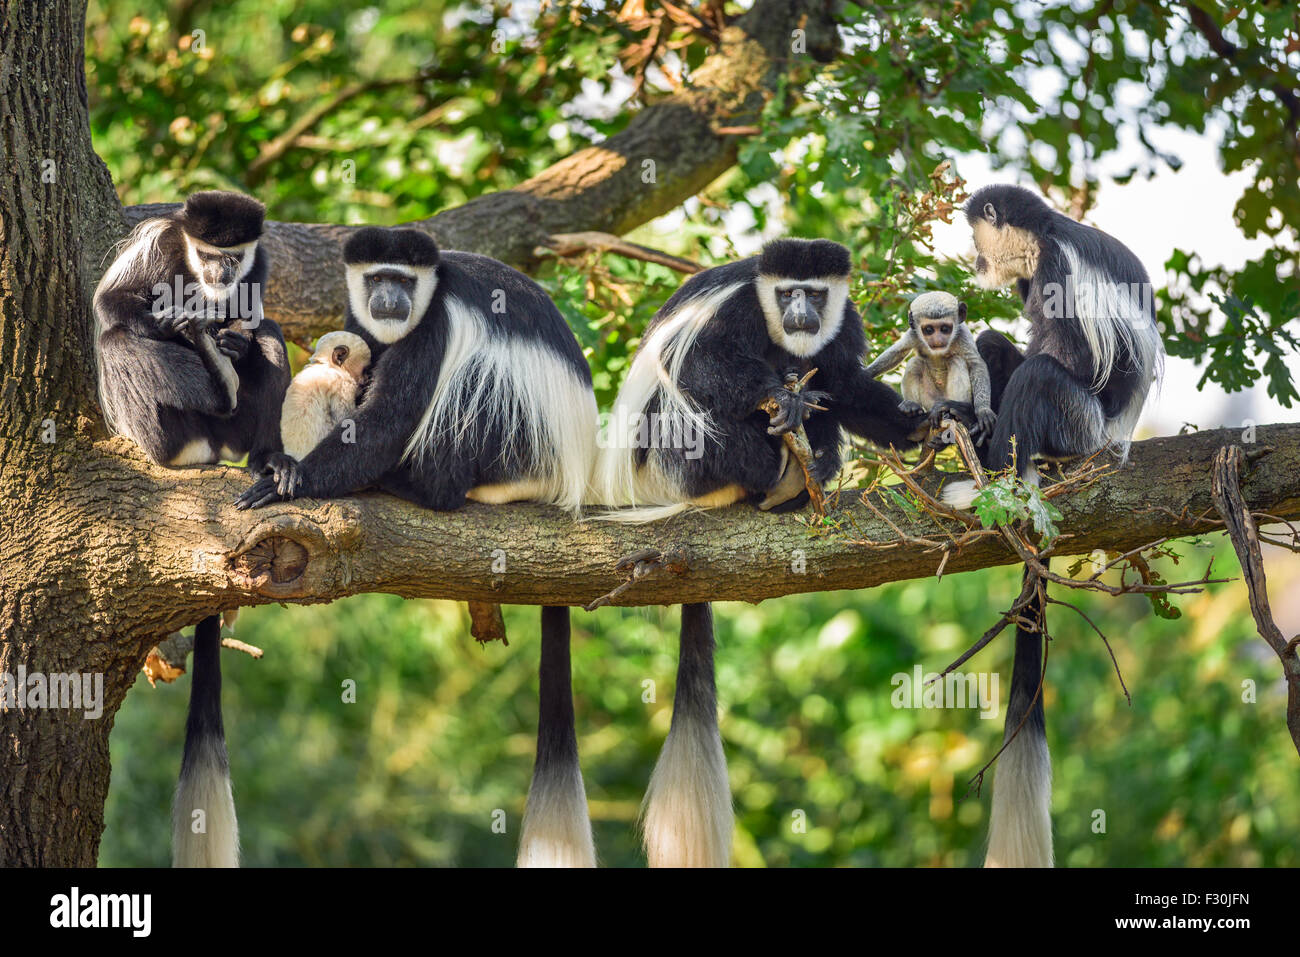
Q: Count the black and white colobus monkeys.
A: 6